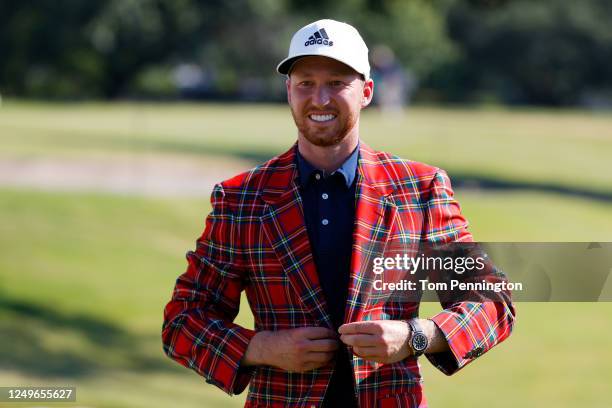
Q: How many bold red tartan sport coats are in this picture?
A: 1